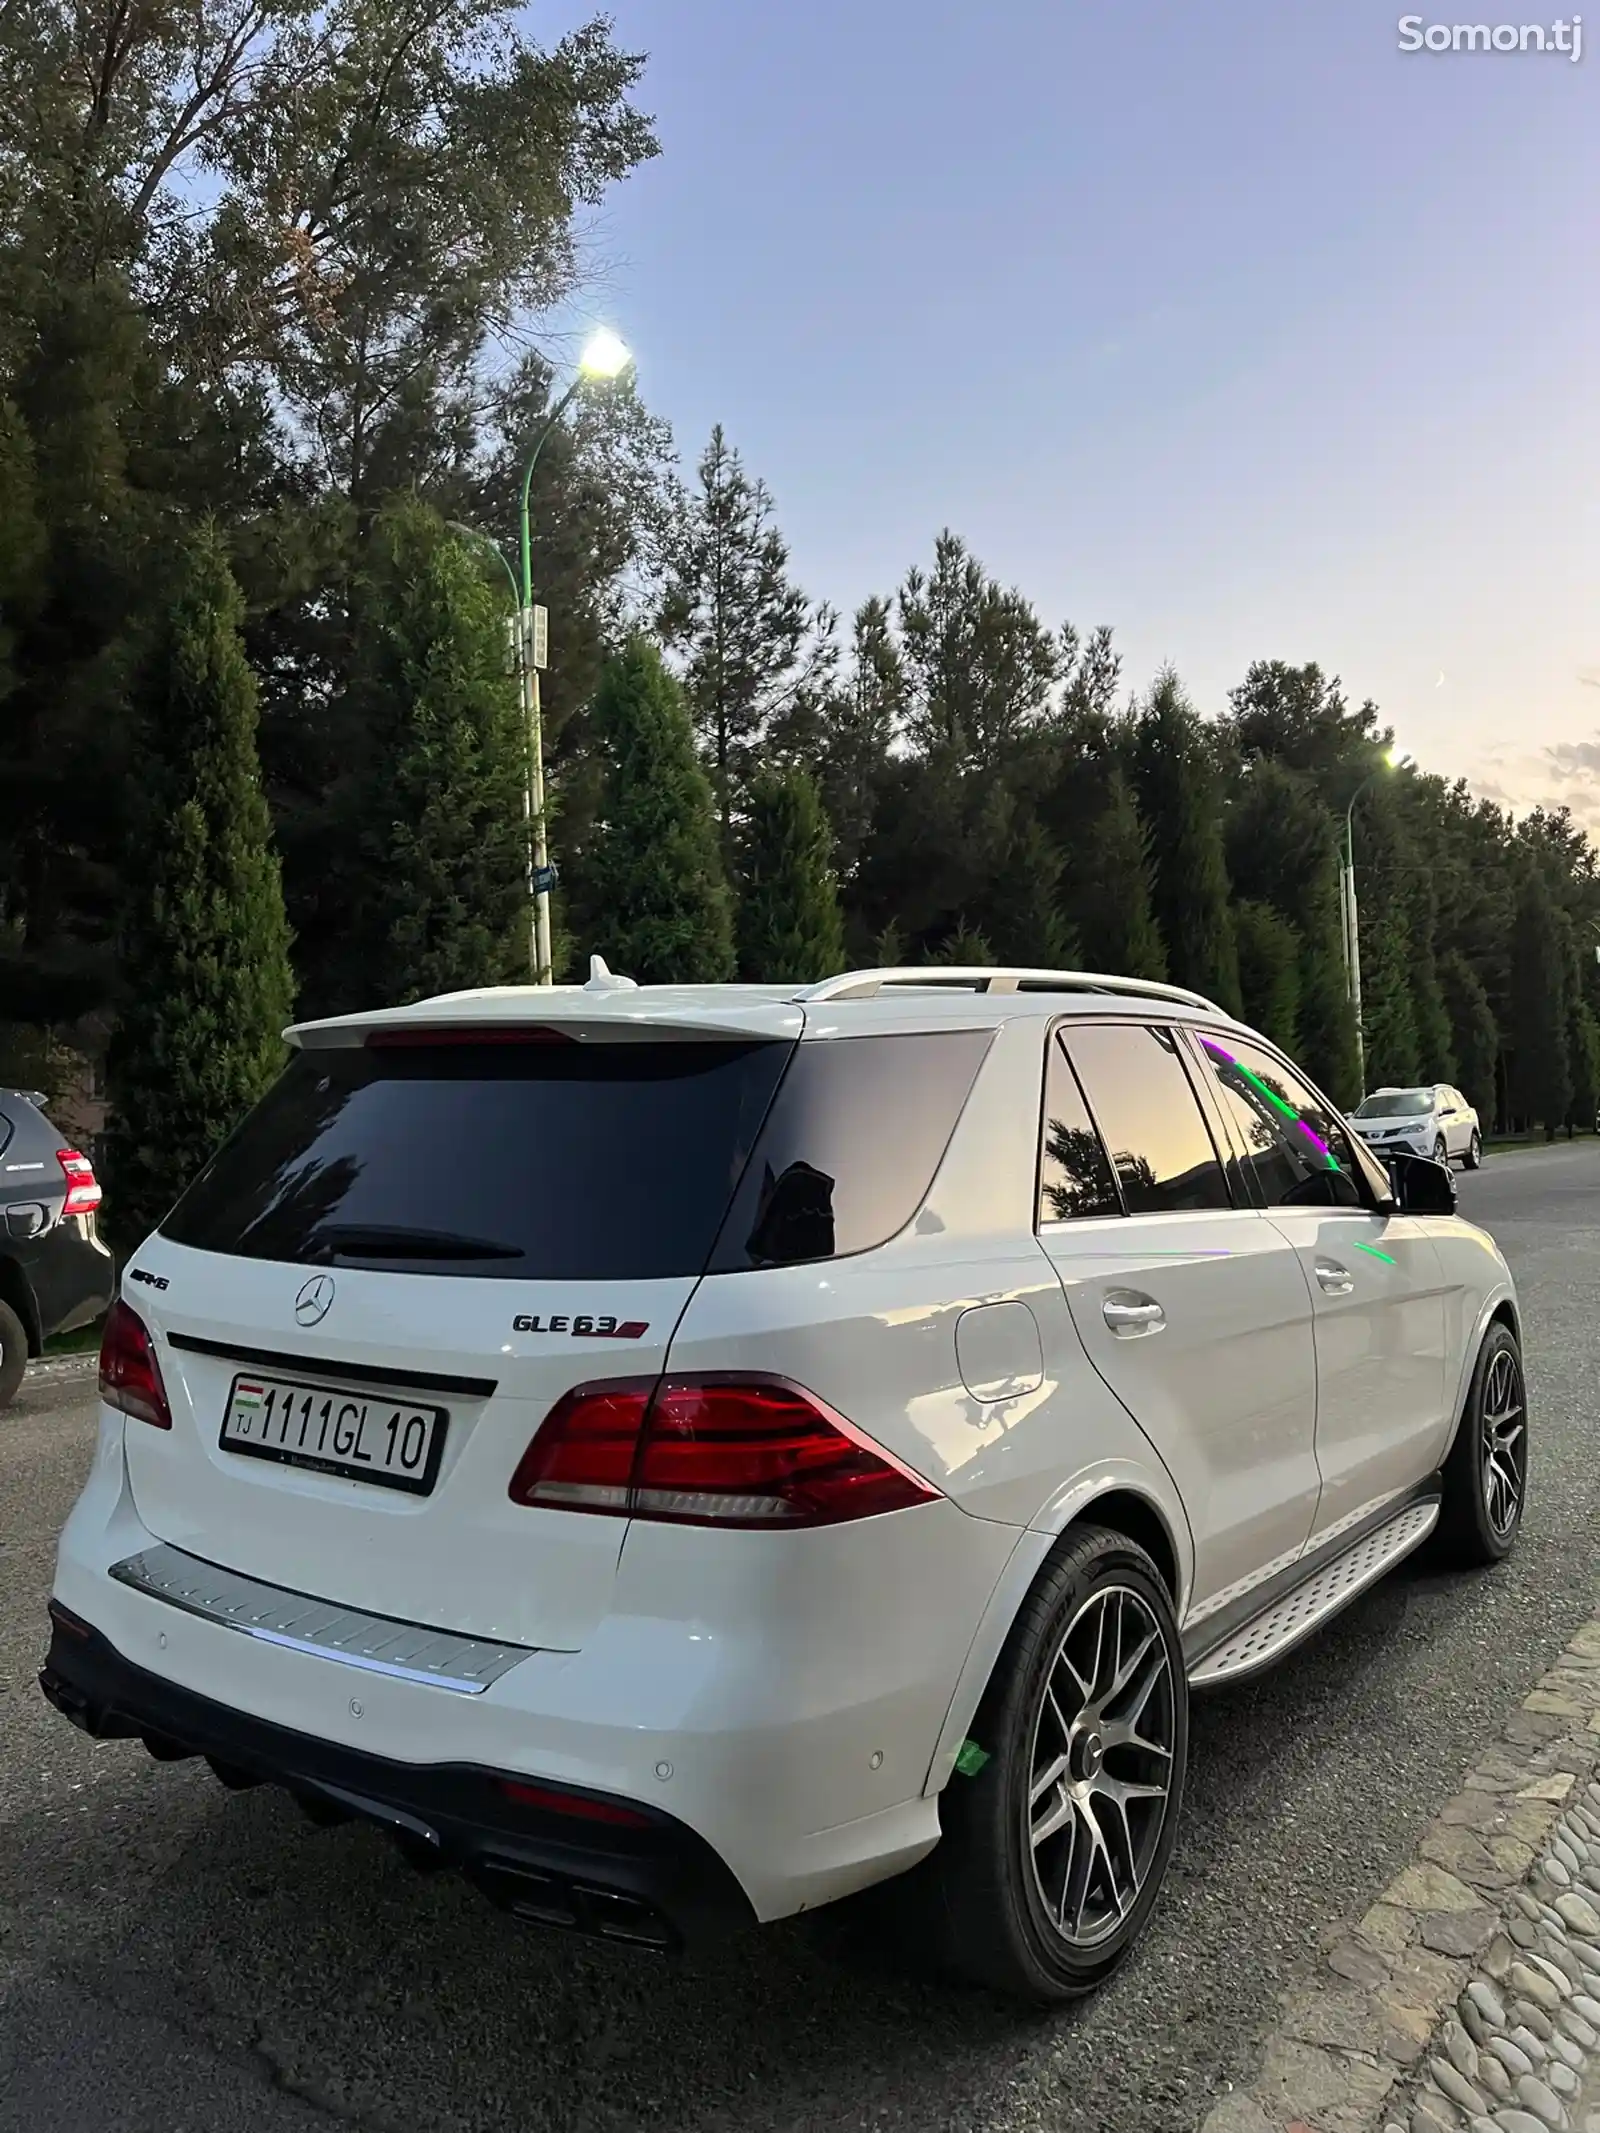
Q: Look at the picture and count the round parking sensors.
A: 4